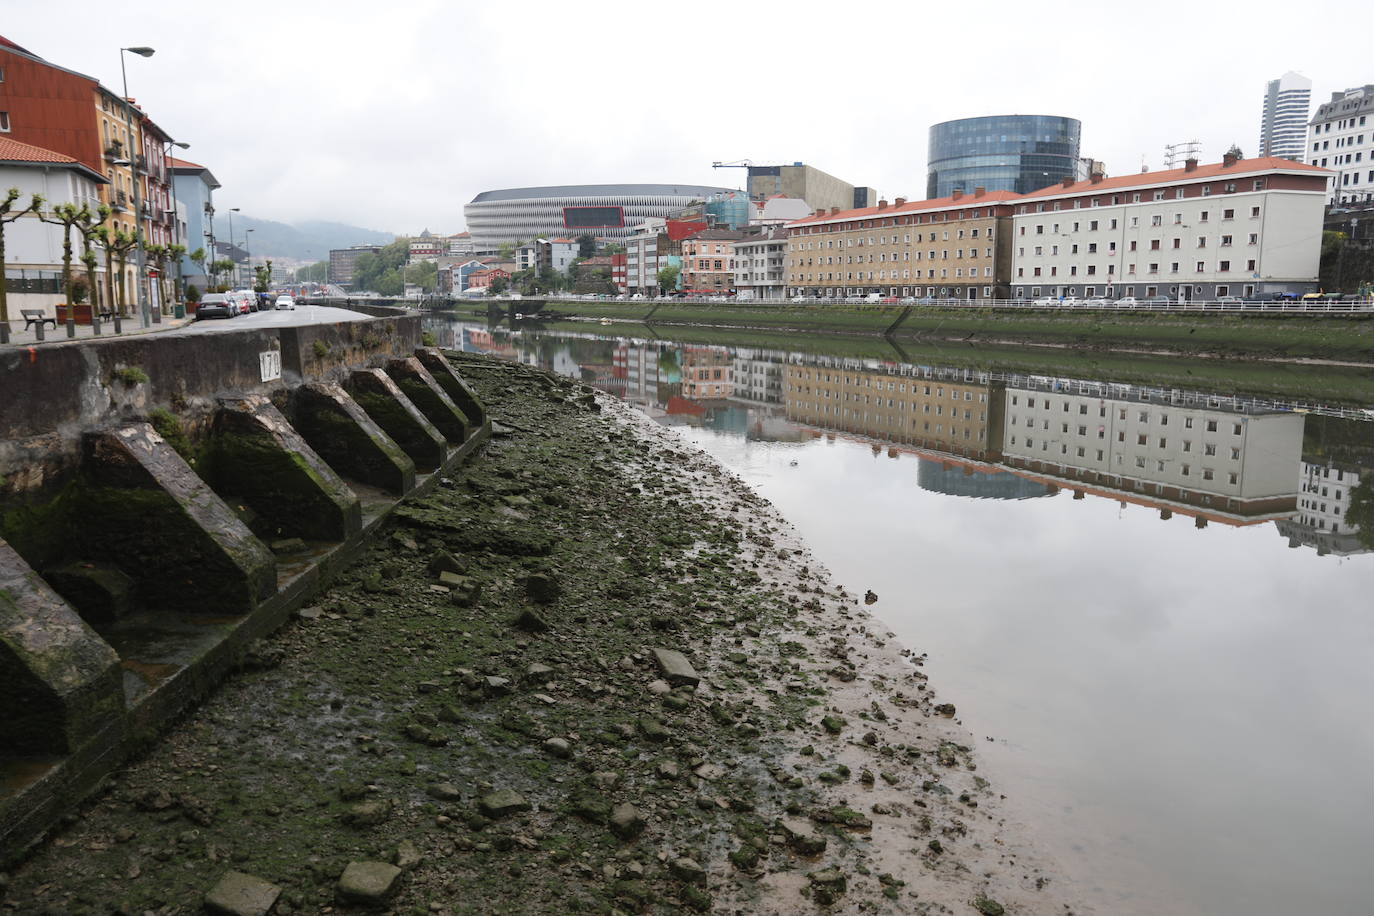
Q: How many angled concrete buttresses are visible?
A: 7